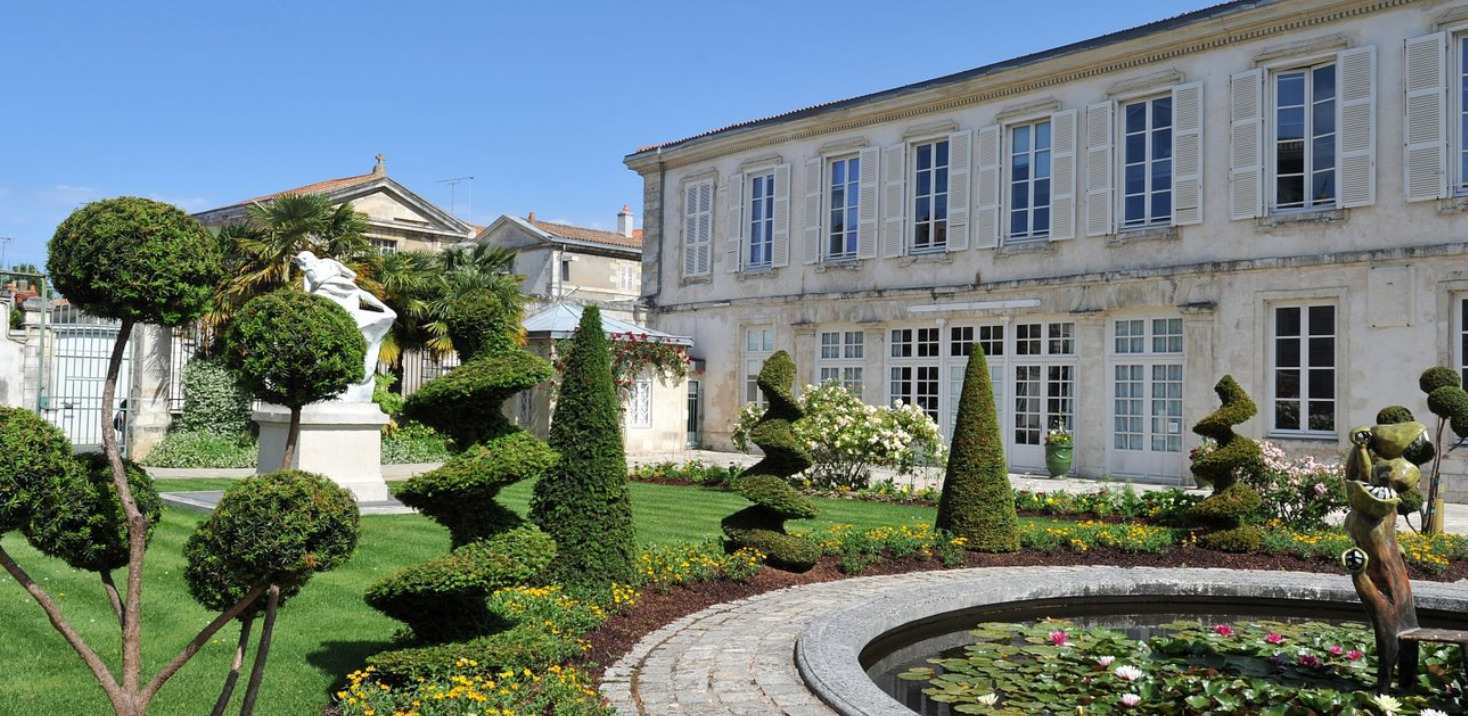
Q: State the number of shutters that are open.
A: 13